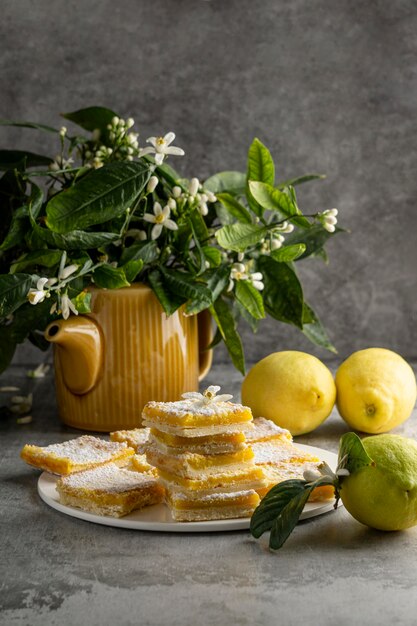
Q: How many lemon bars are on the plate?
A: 12